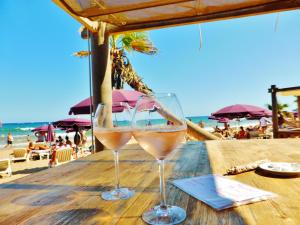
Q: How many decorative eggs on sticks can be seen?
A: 0